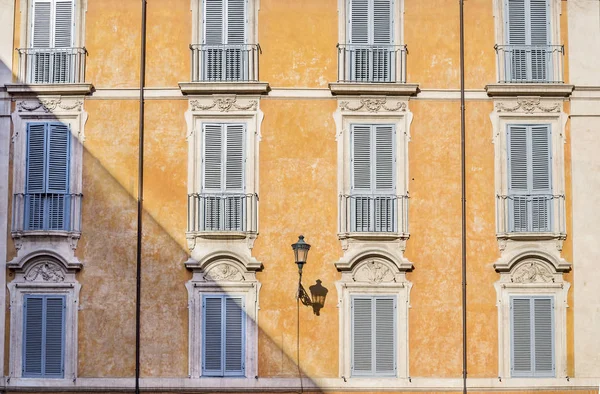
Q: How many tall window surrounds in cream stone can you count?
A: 12